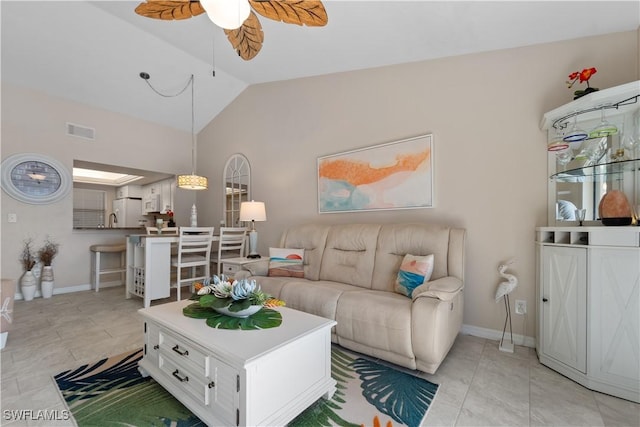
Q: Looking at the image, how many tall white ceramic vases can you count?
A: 2